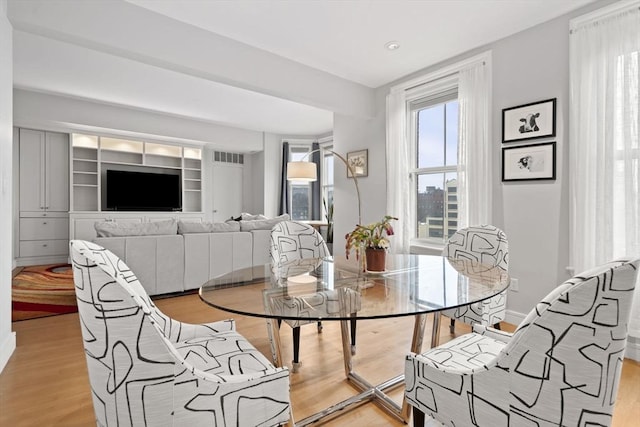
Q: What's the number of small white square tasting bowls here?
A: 0